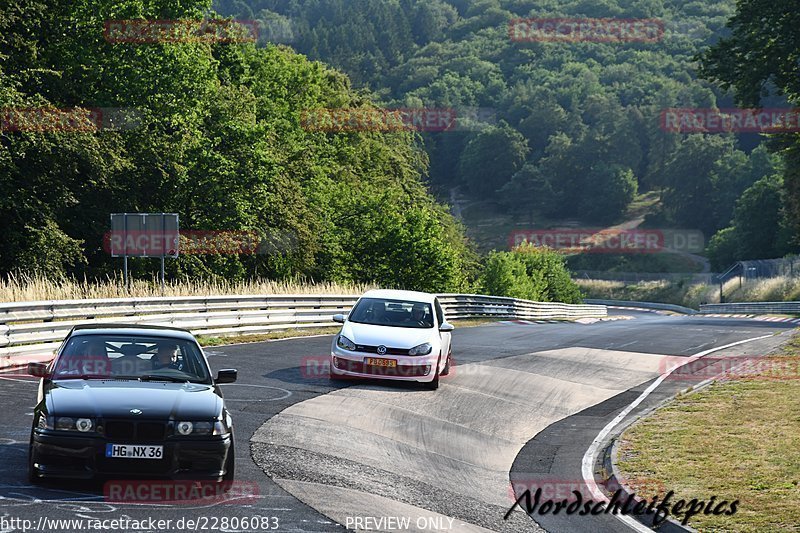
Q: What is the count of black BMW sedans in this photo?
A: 1